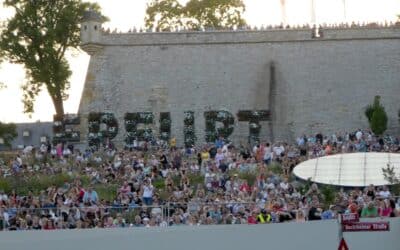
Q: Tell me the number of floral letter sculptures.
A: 6